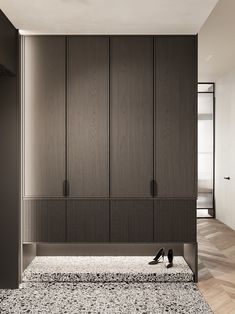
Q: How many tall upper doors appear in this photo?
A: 4